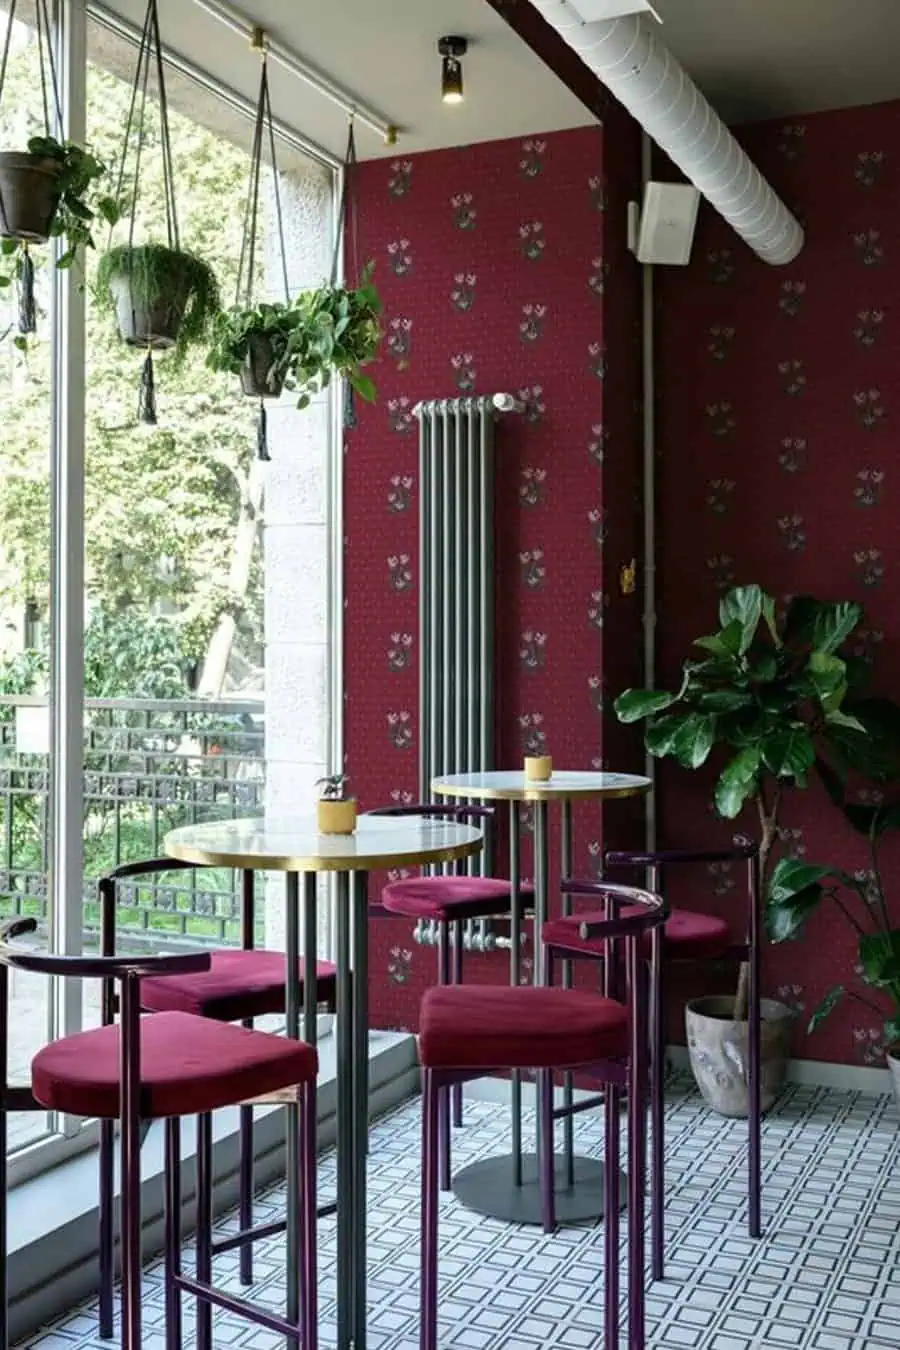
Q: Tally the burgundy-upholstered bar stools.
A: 5